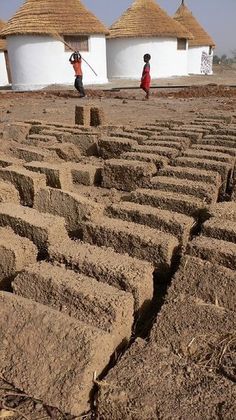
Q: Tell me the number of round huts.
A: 4